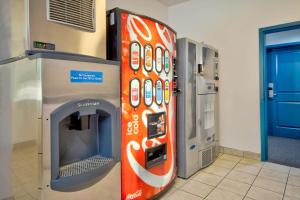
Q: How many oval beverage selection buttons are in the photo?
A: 8